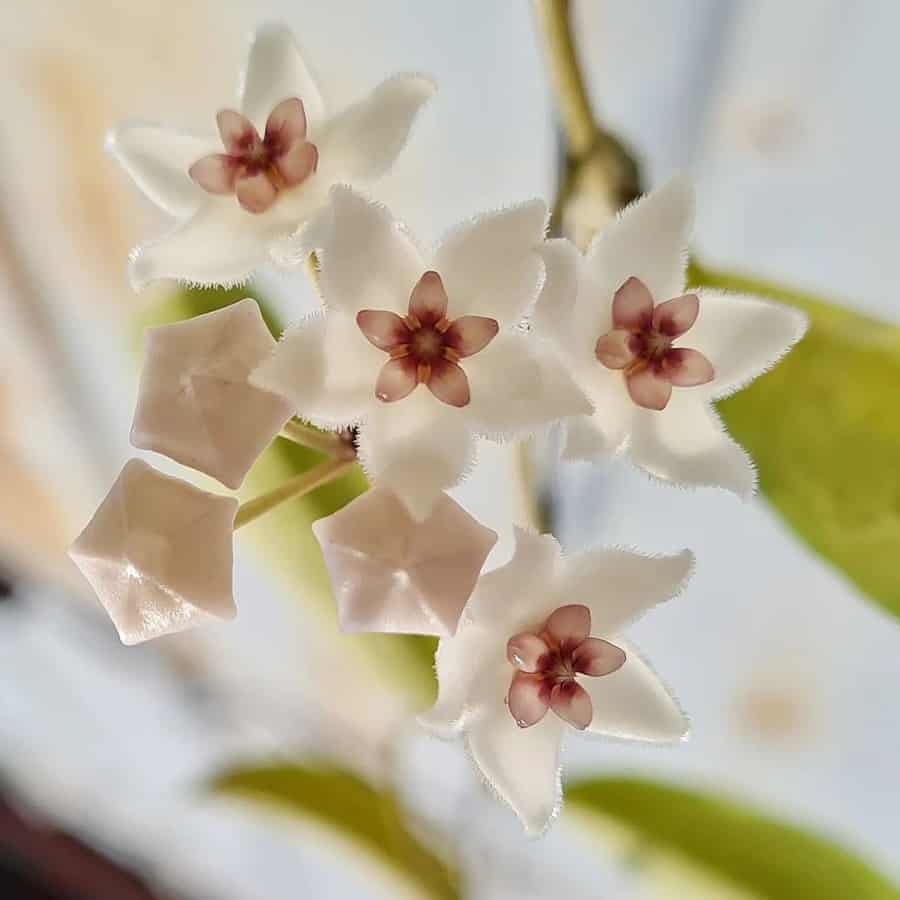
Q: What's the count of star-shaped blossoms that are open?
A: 4